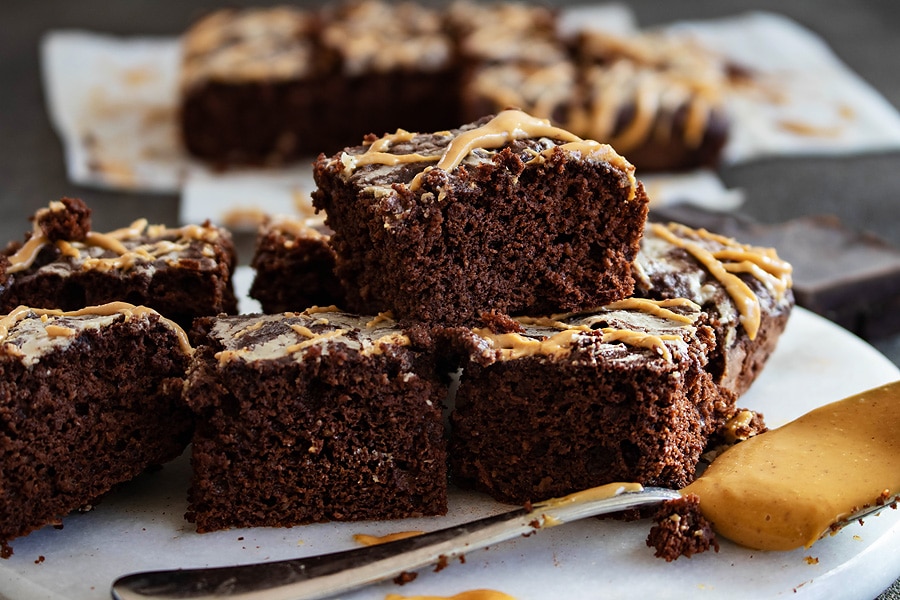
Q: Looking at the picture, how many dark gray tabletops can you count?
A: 1